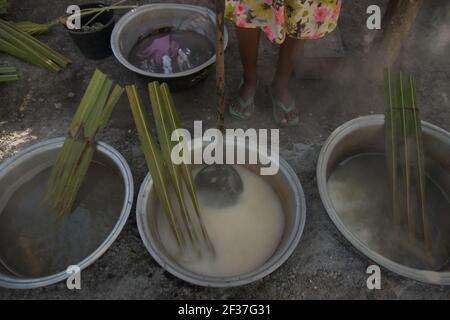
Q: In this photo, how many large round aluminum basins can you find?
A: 4